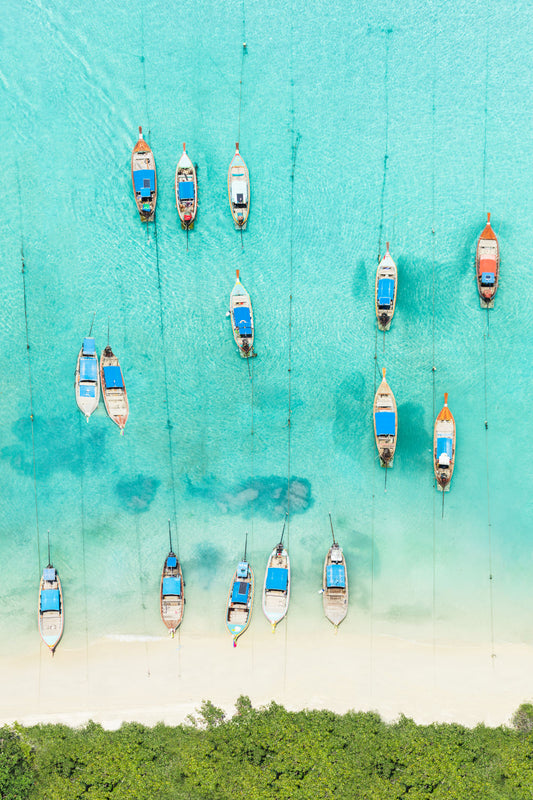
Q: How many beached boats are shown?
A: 5